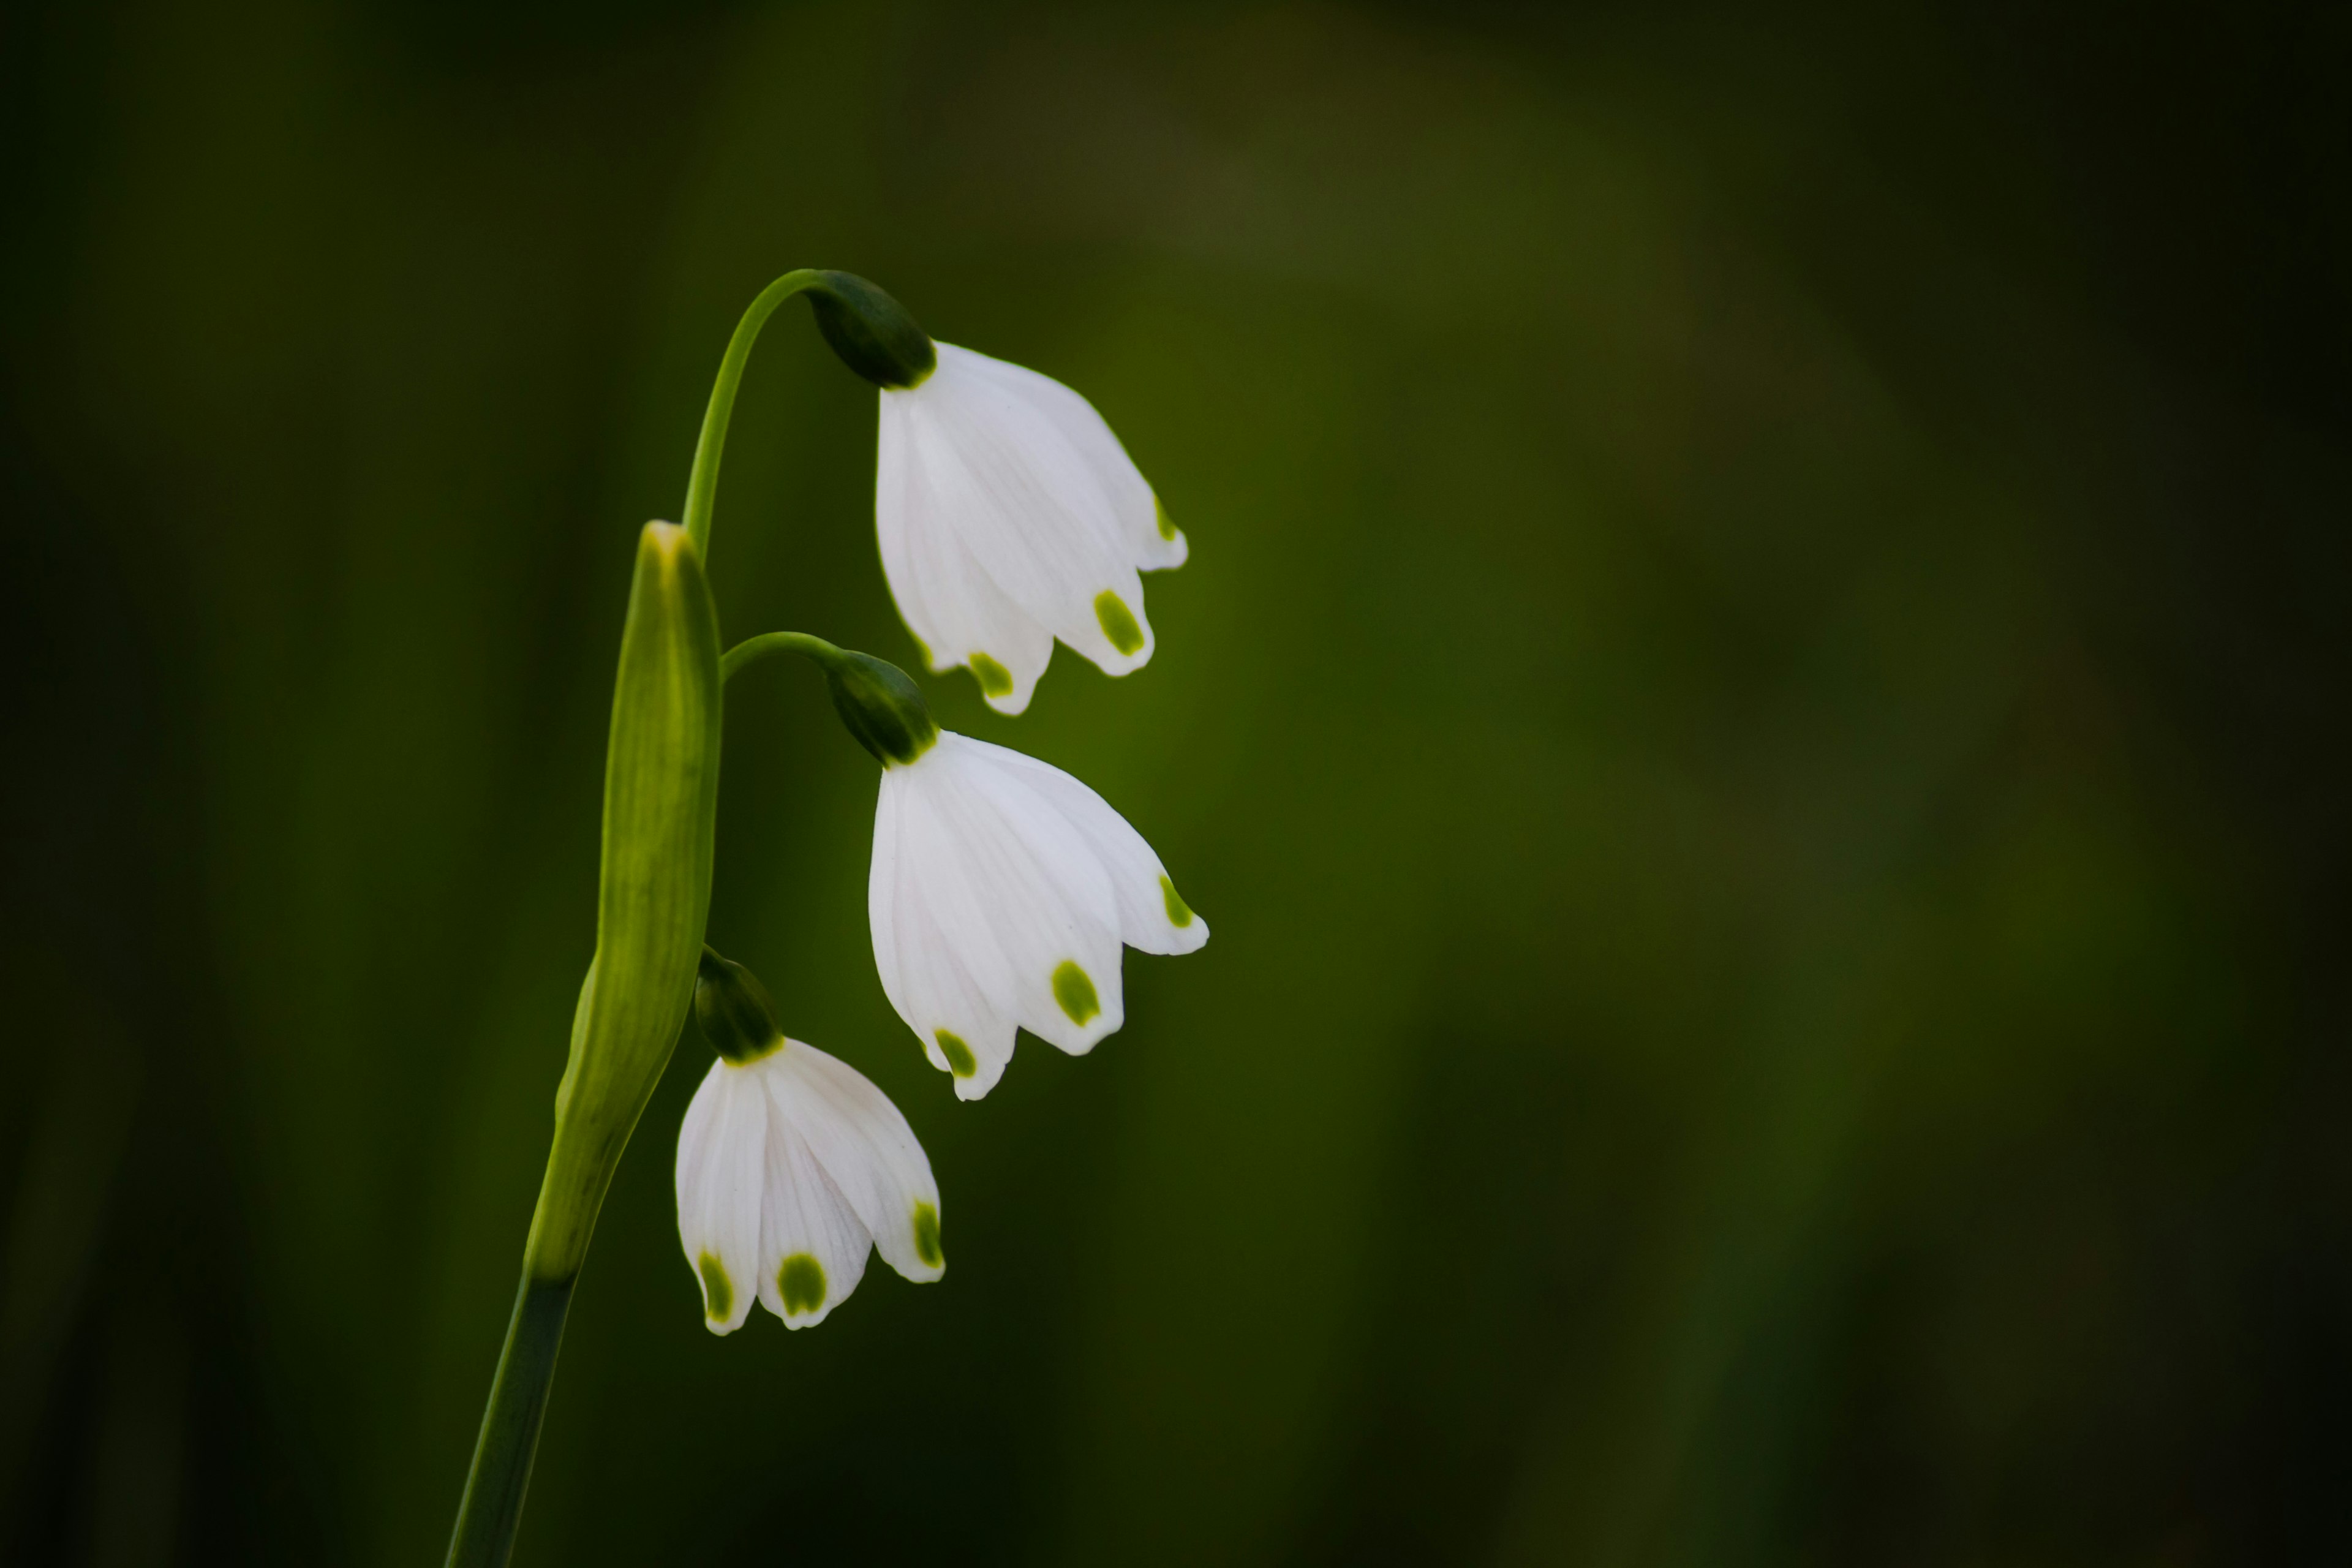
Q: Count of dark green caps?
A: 3